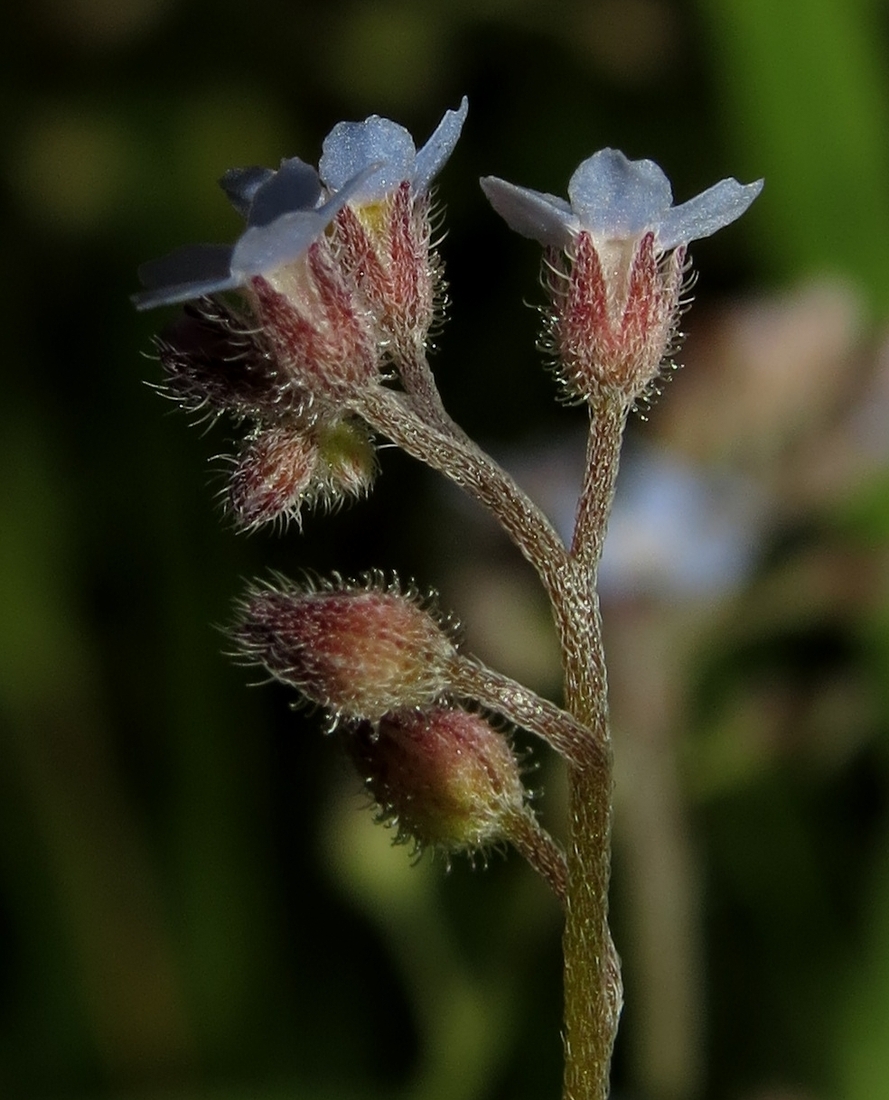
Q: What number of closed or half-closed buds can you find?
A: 5